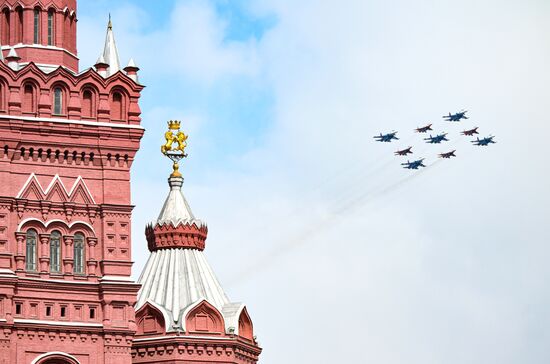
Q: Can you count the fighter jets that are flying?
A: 9